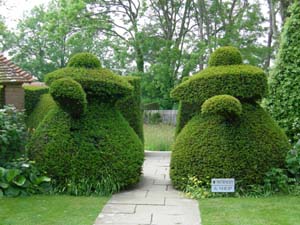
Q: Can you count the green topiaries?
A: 2